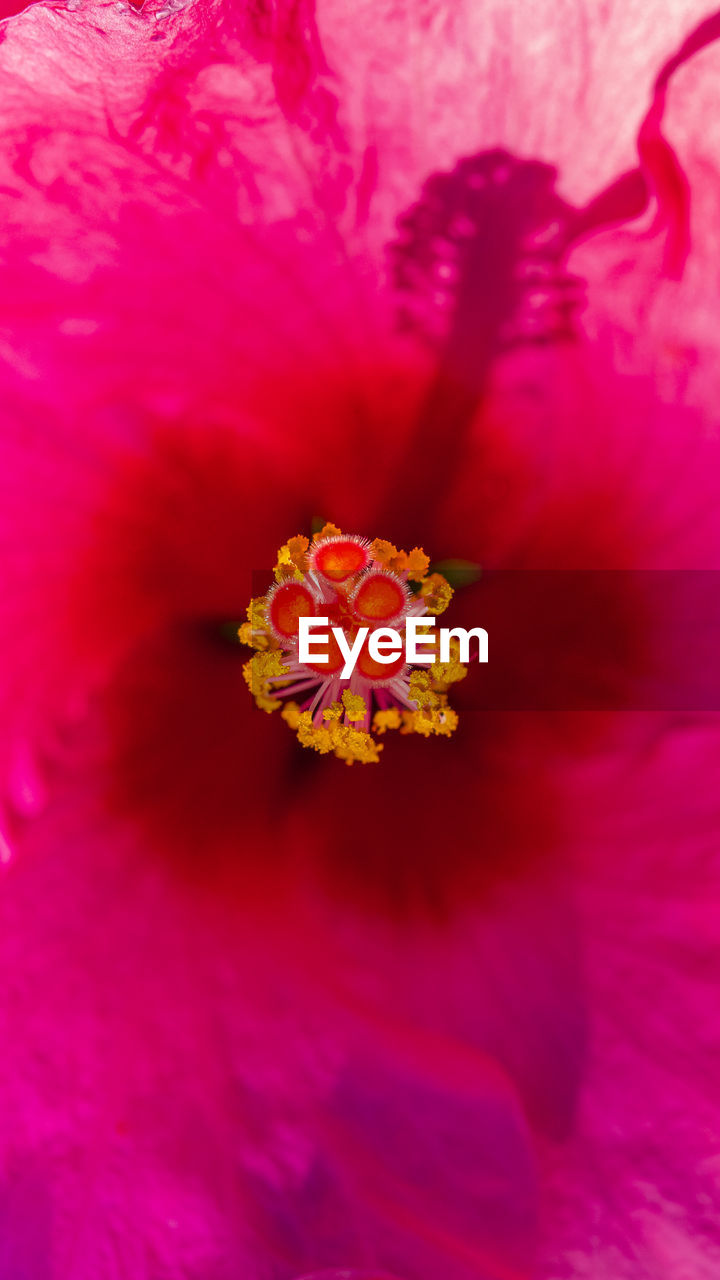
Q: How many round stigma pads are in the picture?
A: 5